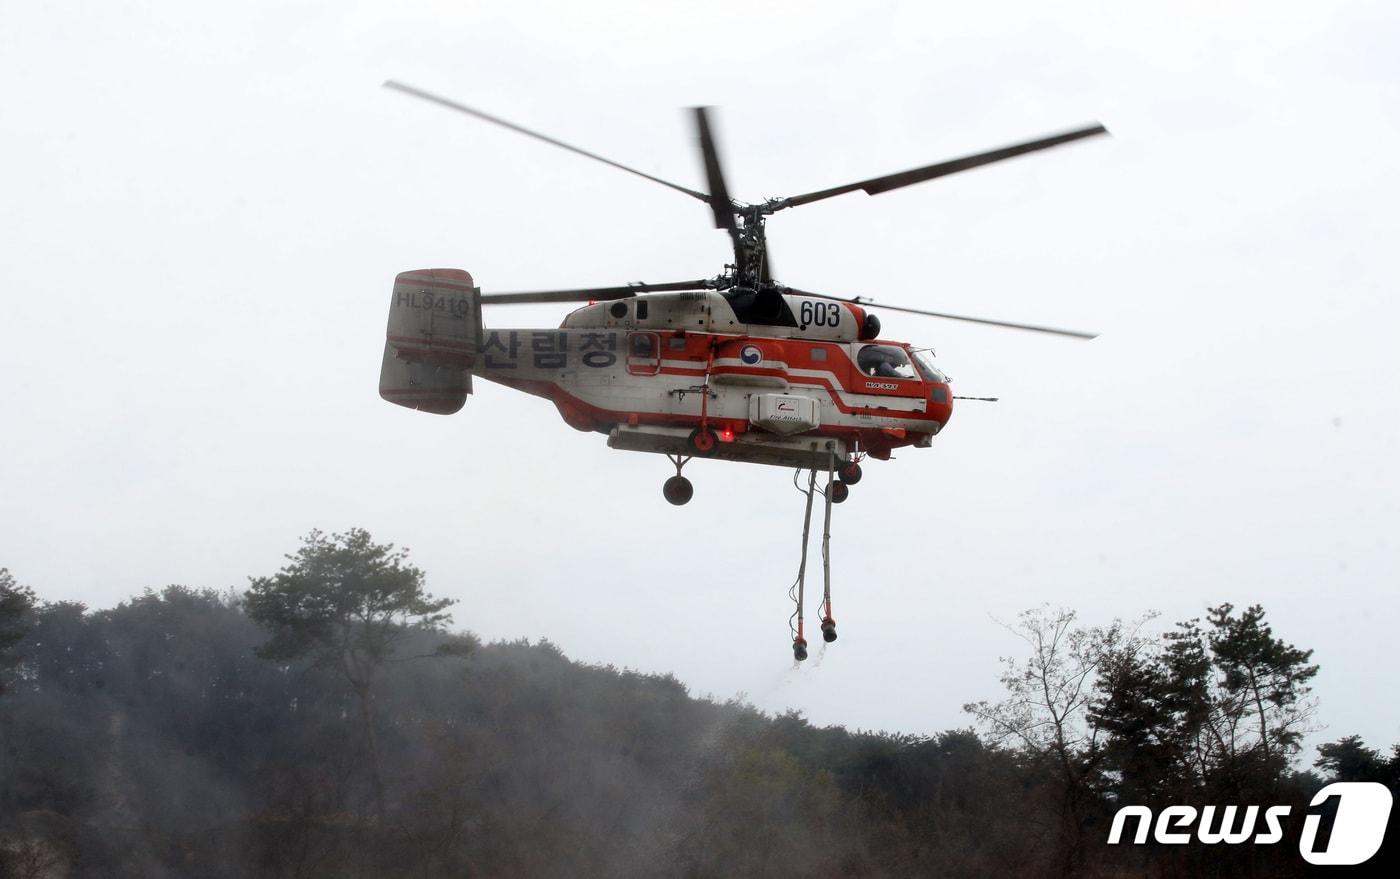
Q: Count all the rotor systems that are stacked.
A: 2